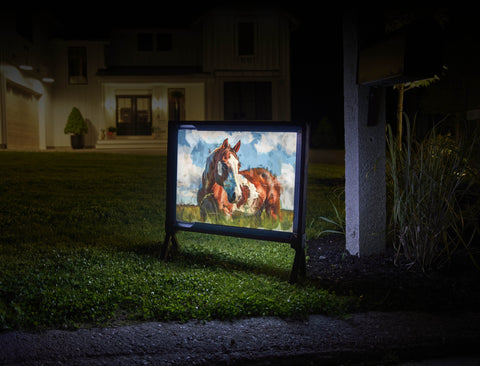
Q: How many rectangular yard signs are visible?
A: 1